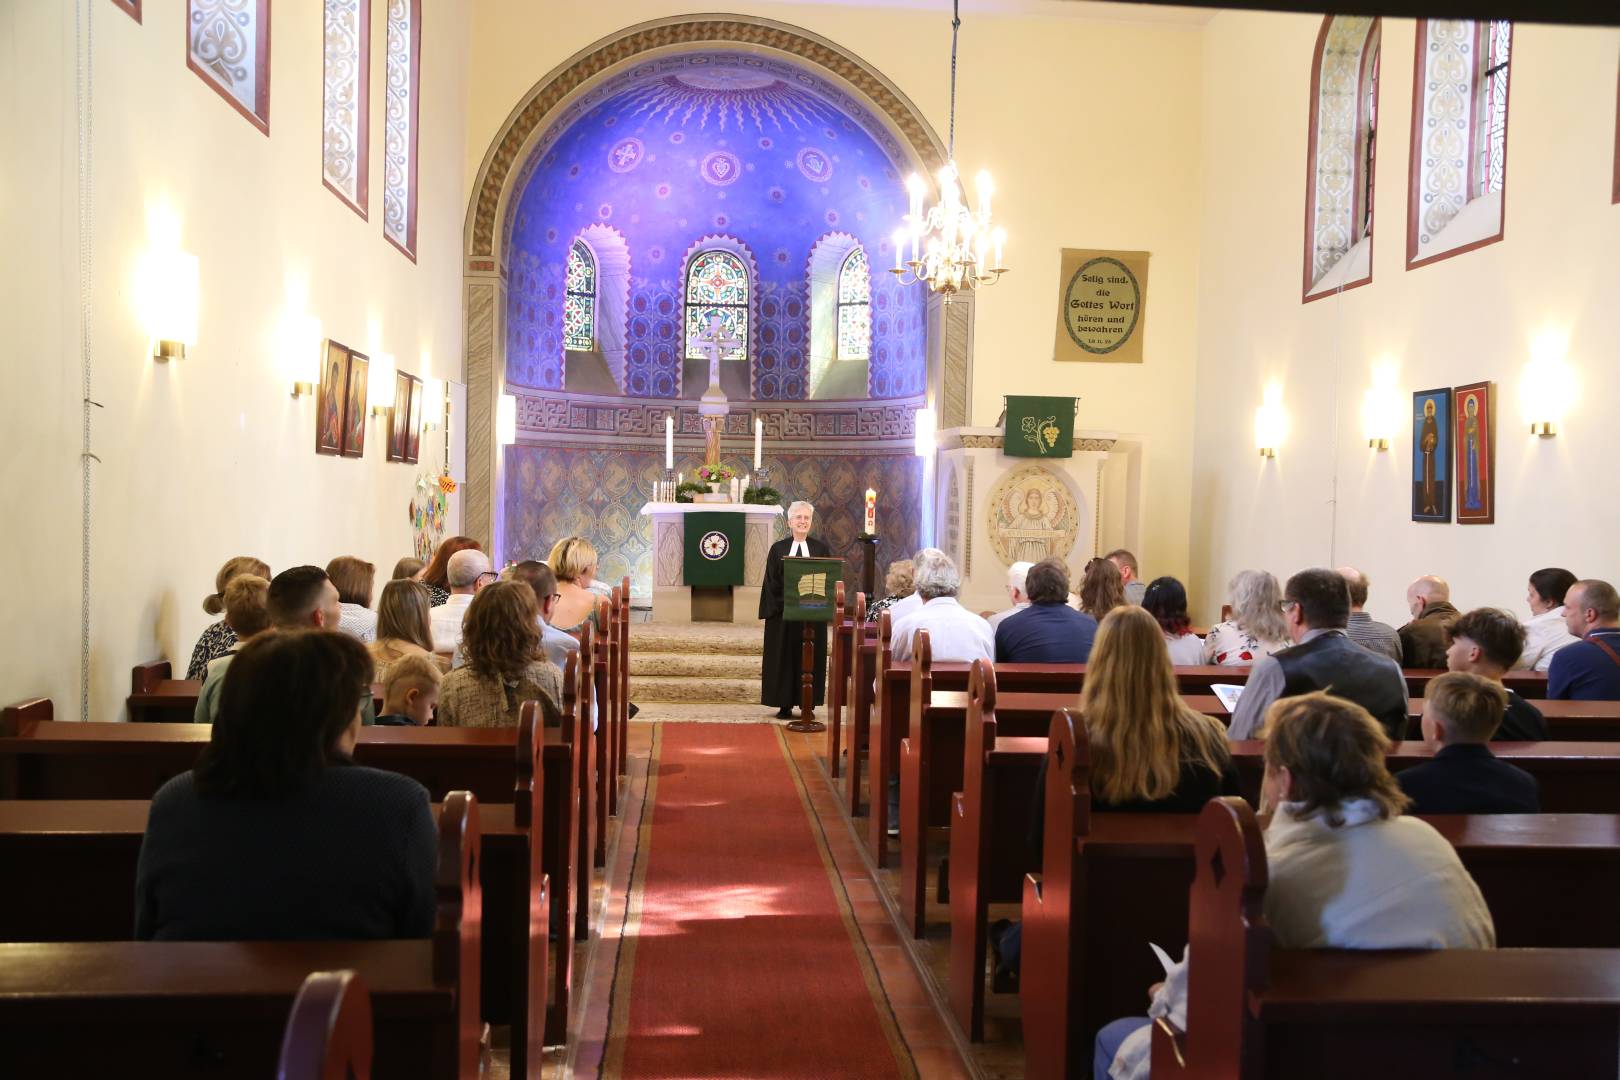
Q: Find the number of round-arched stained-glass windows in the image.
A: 3